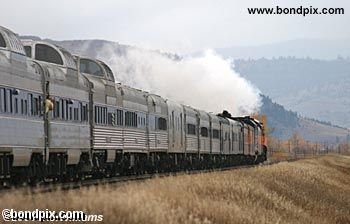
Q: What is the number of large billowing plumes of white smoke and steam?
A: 1